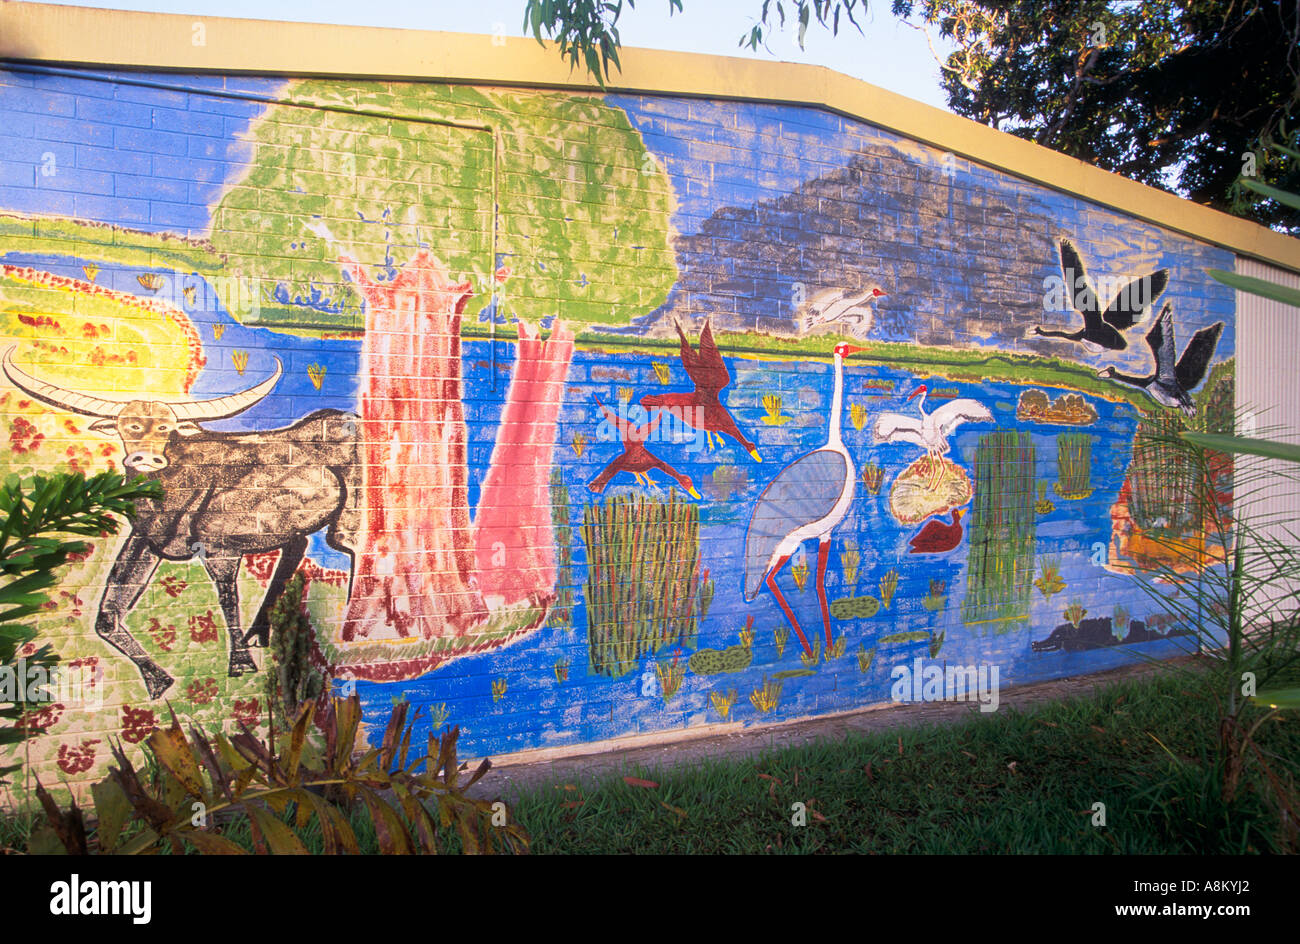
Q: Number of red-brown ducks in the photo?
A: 3